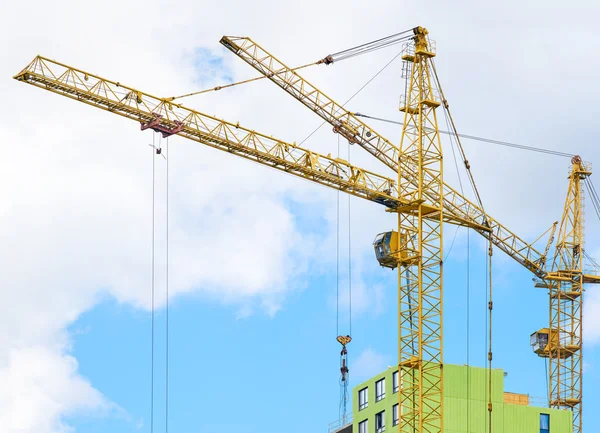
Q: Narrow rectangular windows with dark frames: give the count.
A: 7